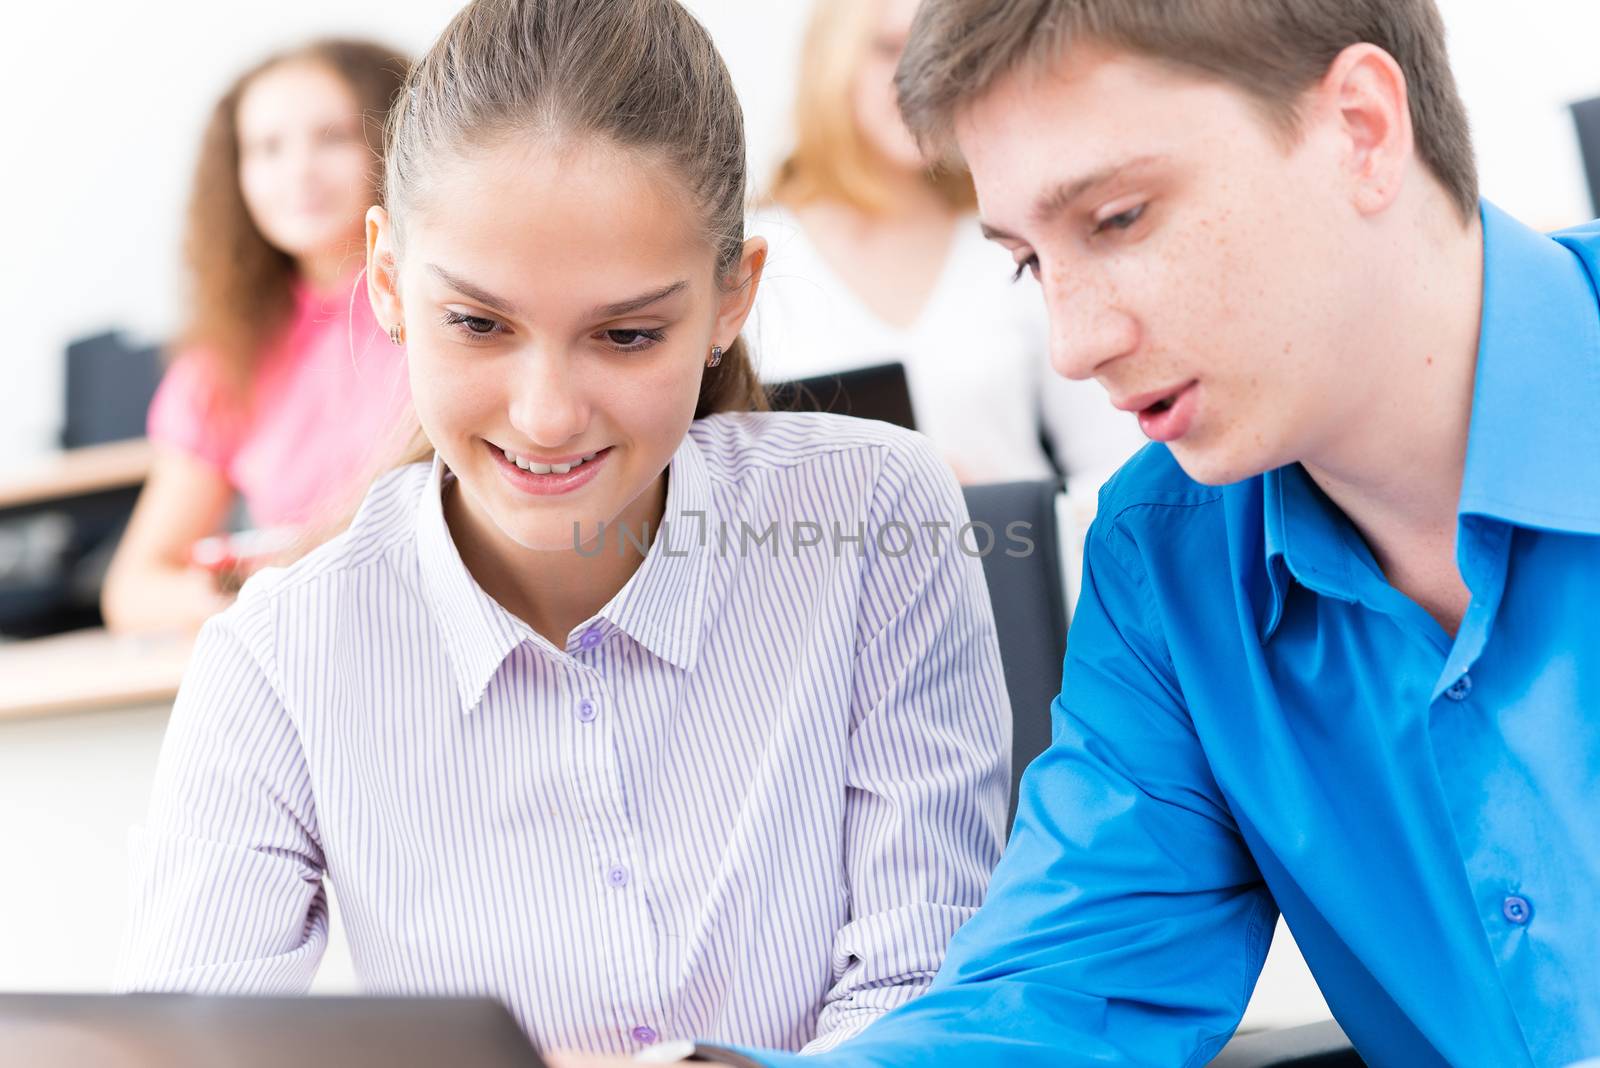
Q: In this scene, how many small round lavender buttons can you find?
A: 4